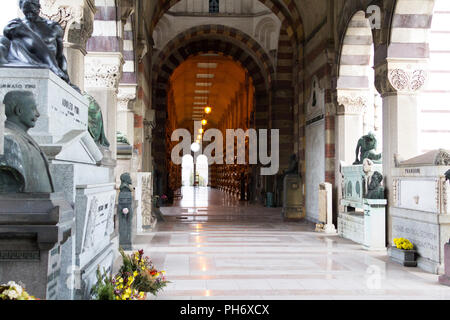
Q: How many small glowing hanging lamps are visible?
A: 5